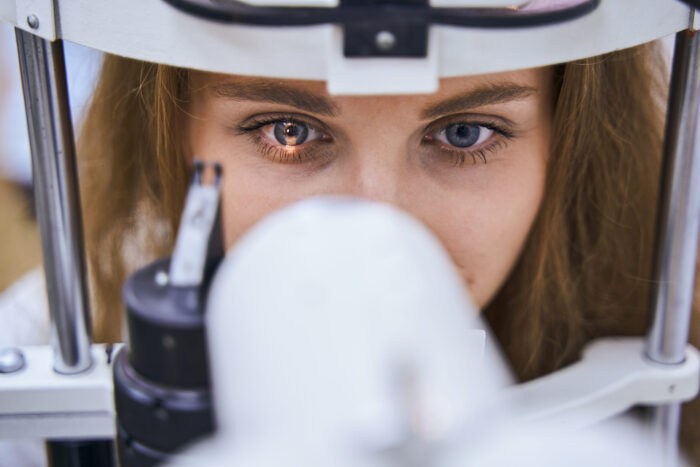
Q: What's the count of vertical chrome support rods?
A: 2